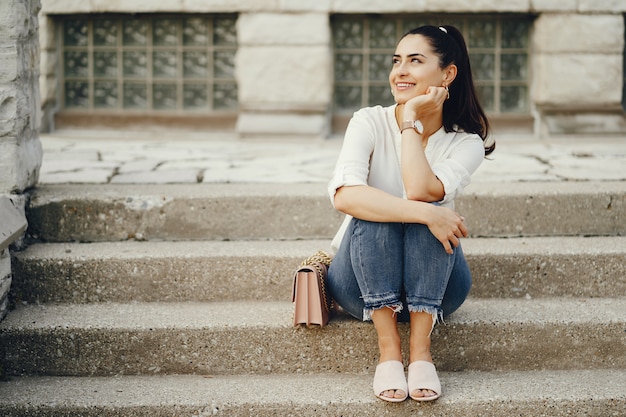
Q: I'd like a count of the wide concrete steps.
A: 4